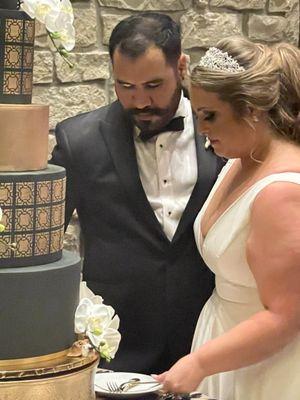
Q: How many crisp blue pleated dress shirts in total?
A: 0